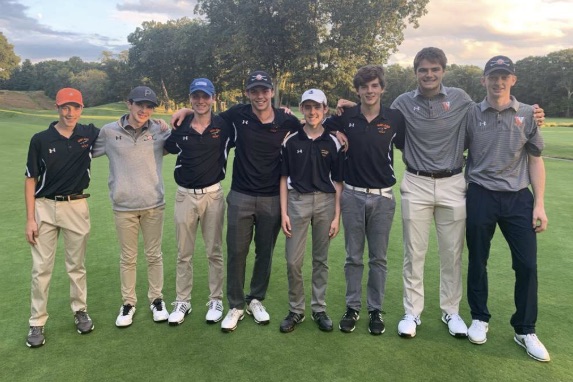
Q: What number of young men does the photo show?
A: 8